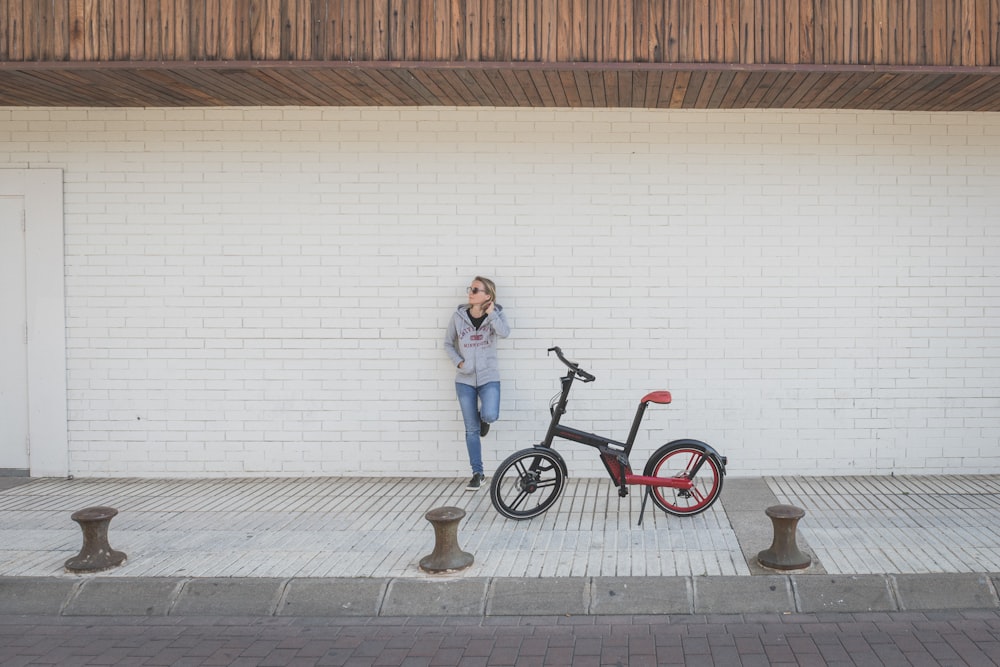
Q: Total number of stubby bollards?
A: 3